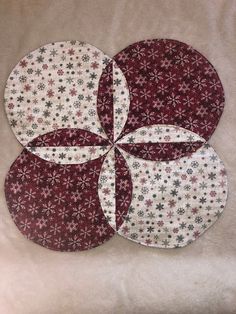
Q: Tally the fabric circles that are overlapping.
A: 4